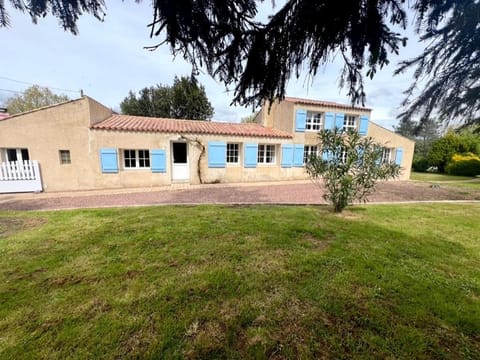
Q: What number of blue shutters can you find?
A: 15